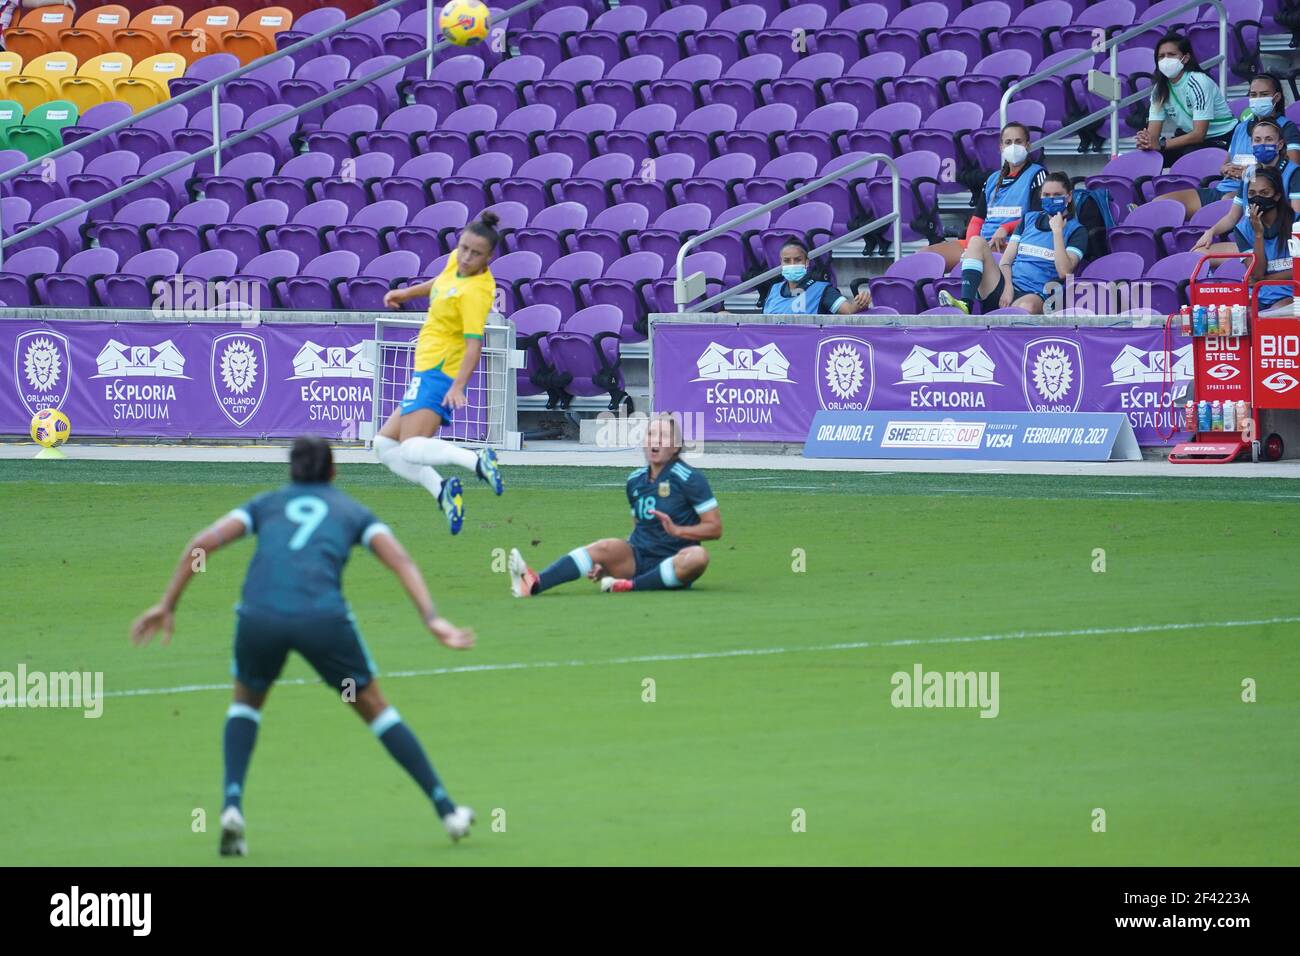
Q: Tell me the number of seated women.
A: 8